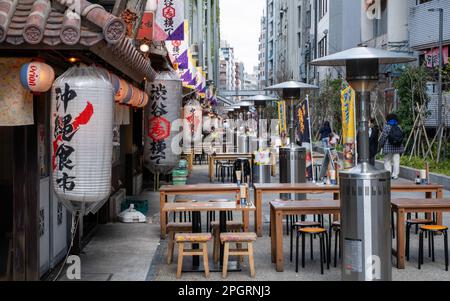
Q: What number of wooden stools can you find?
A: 4